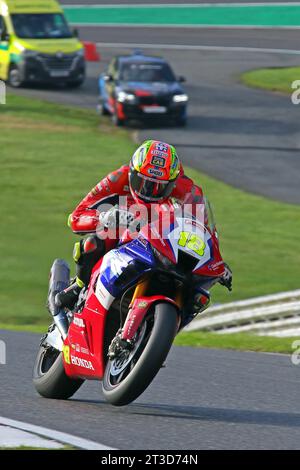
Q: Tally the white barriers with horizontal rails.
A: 1